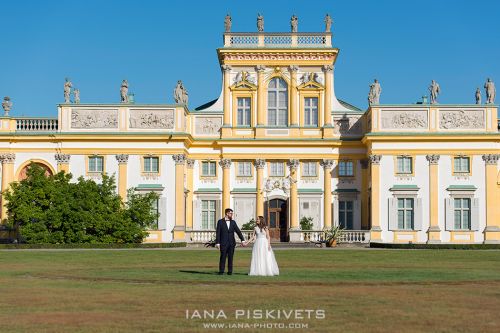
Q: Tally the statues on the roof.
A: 12